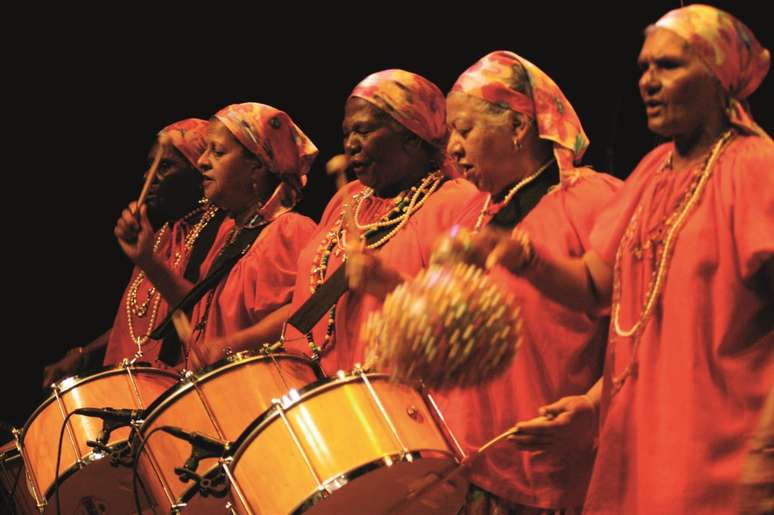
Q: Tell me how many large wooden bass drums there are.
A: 3